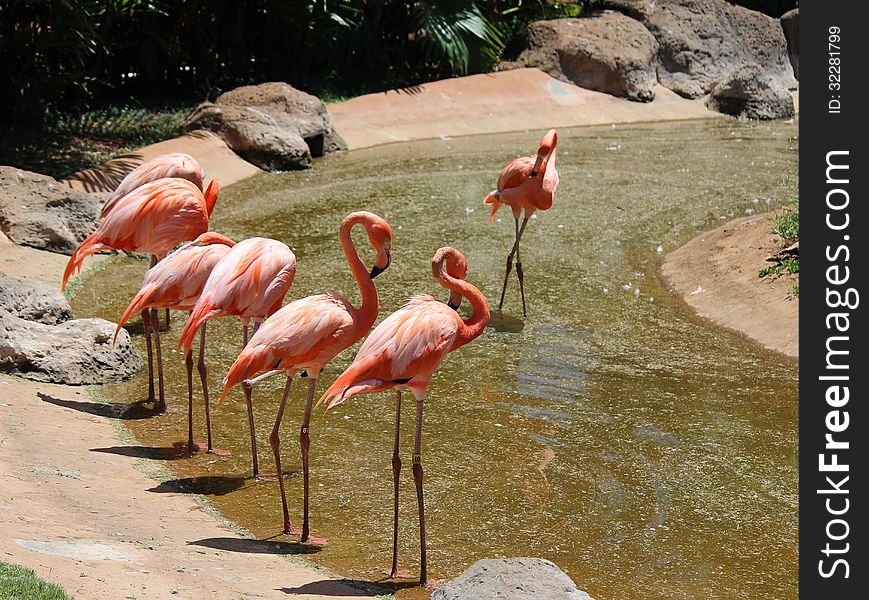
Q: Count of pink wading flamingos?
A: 7